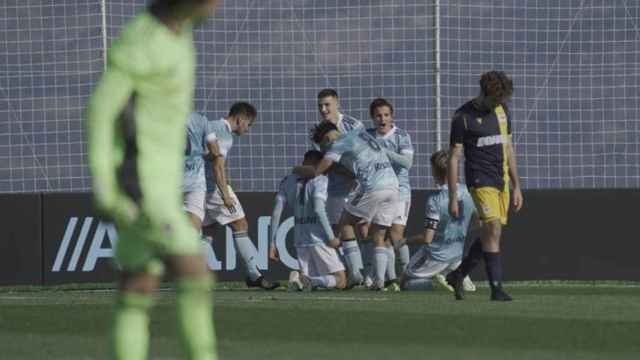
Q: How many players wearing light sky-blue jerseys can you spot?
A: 7